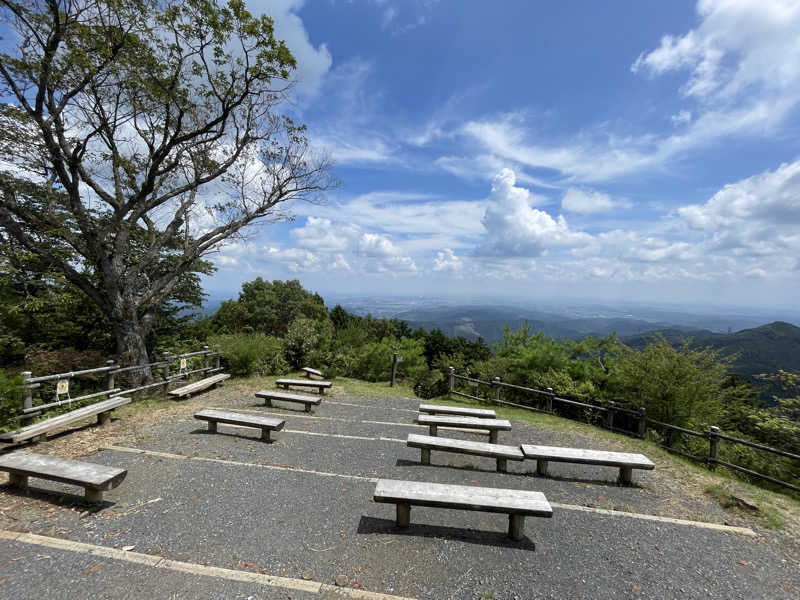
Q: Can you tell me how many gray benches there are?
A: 12